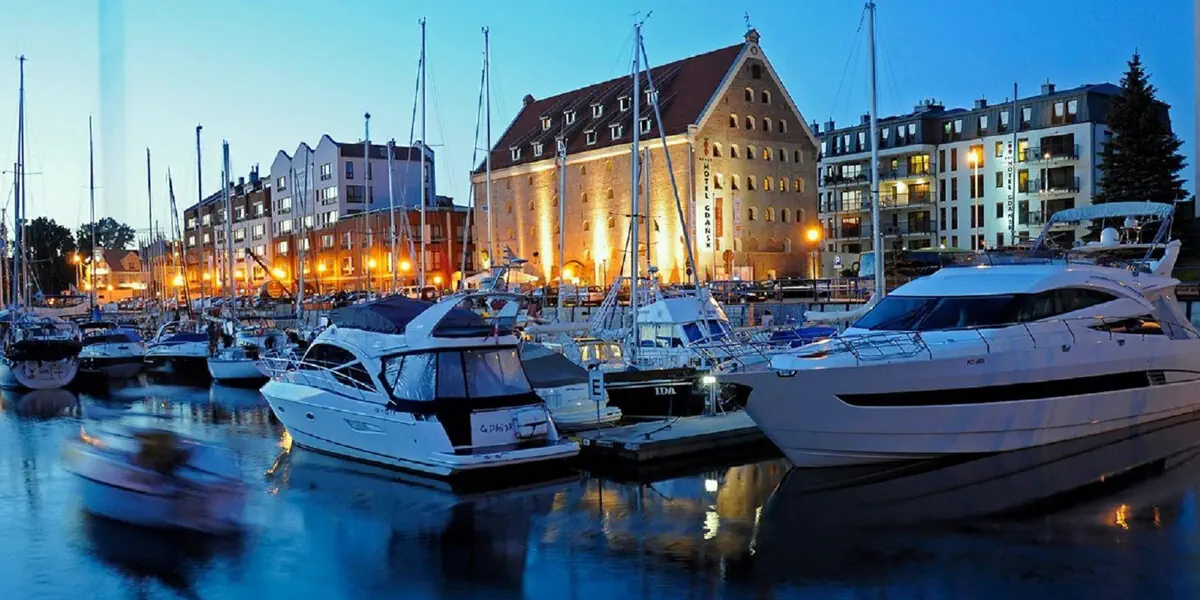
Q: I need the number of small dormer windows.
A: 11